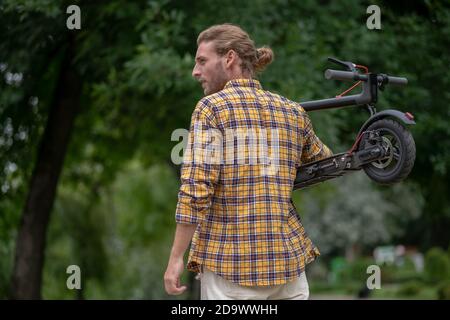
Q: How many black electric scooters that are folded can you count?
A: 1